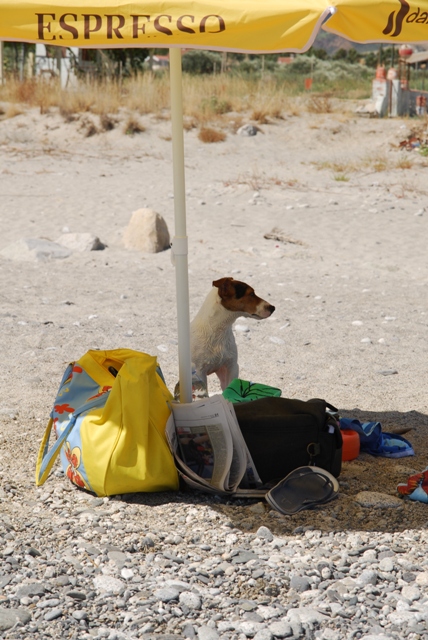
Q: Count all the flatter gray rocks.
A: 2